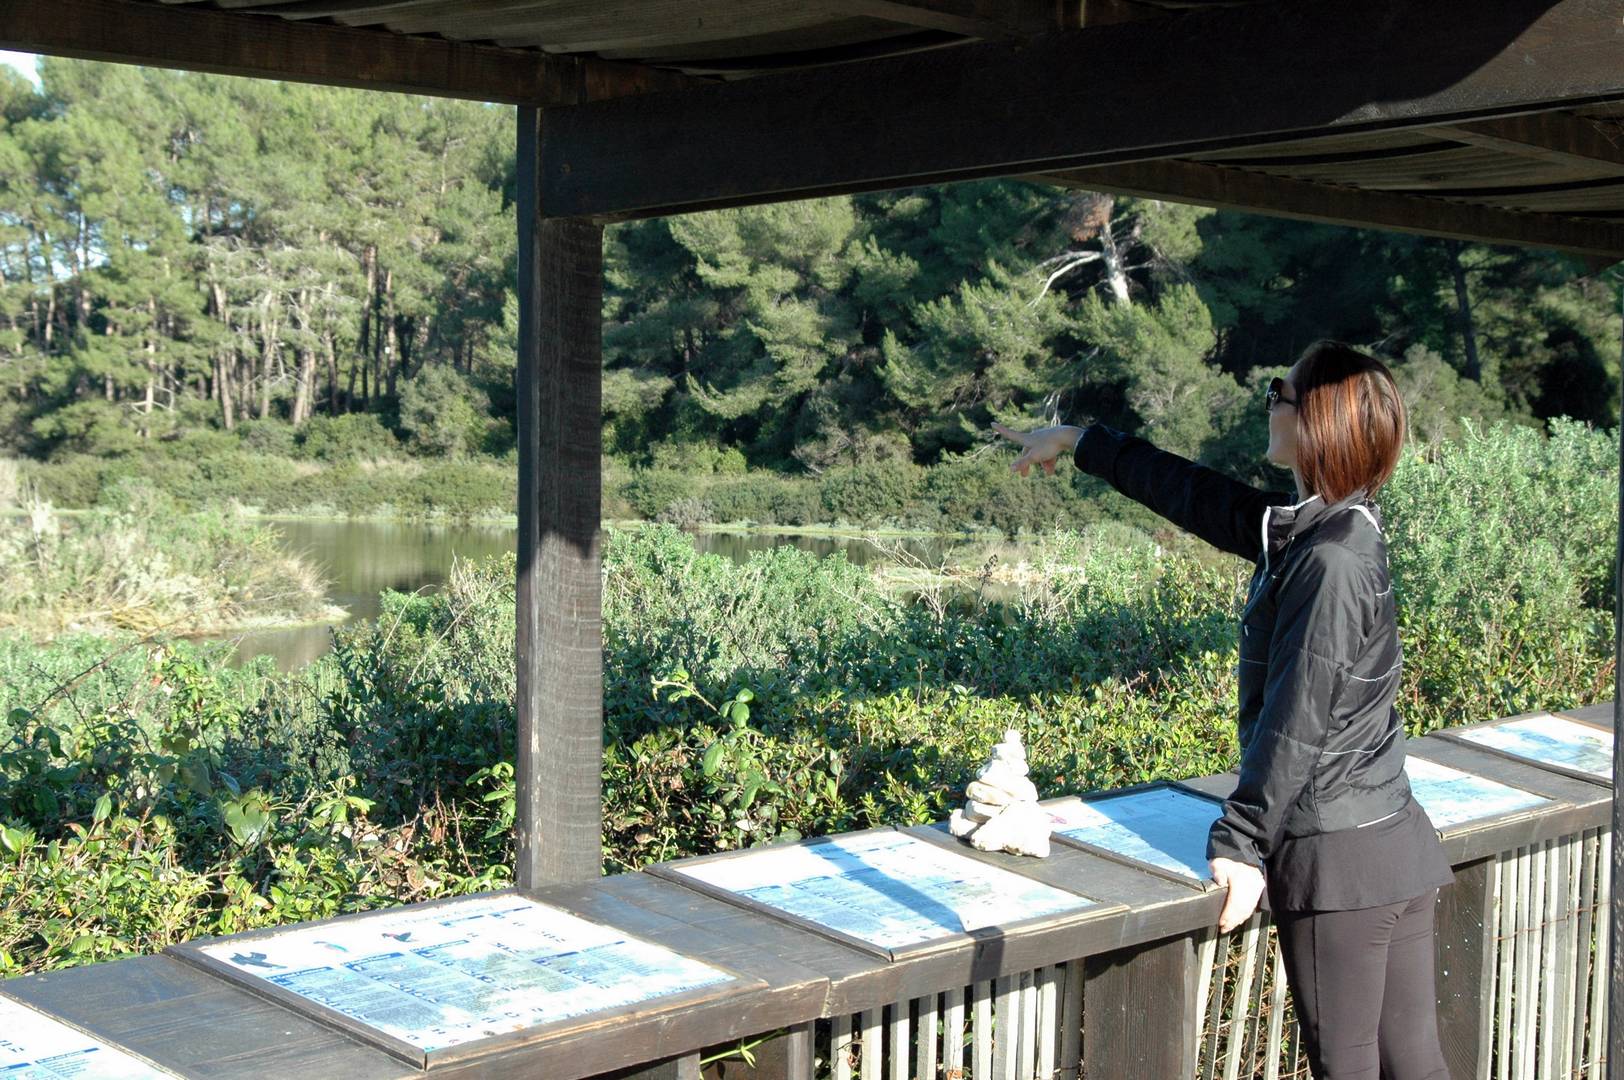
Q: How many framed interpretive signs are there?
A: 6